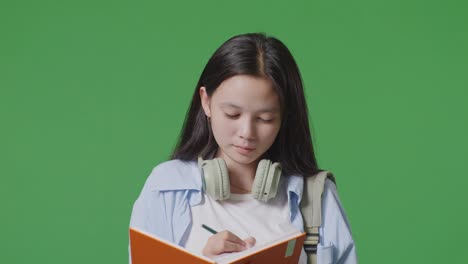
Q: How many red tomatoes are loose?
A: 0